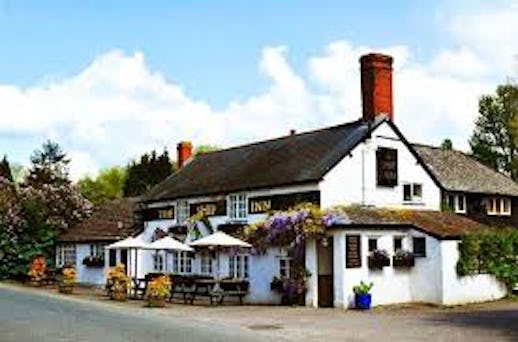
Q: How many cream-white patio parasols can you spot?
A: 3